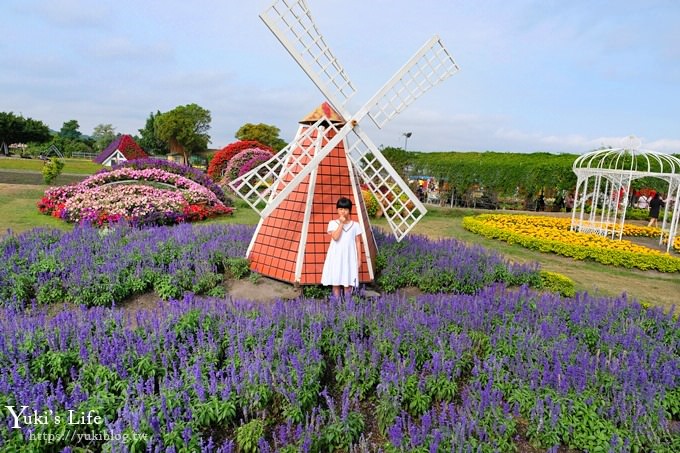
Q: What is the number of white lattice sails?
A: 4